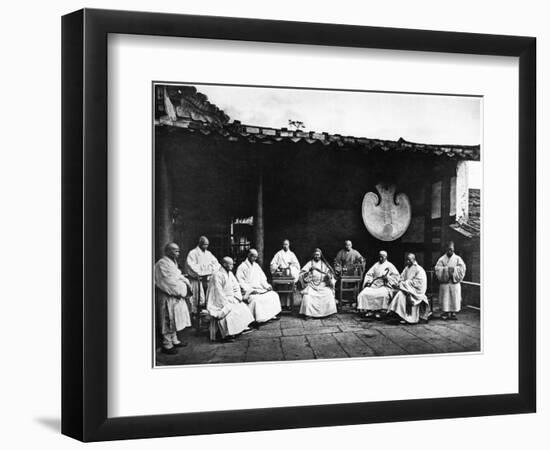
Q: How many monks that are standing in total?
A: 5